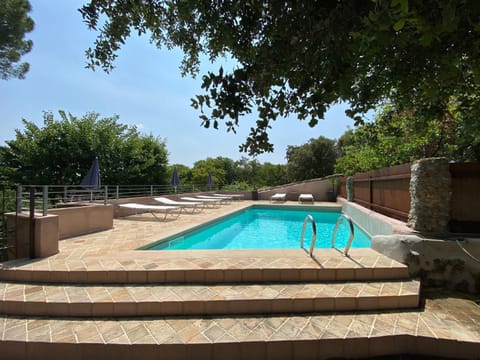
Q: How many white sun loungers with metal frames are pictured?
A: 7